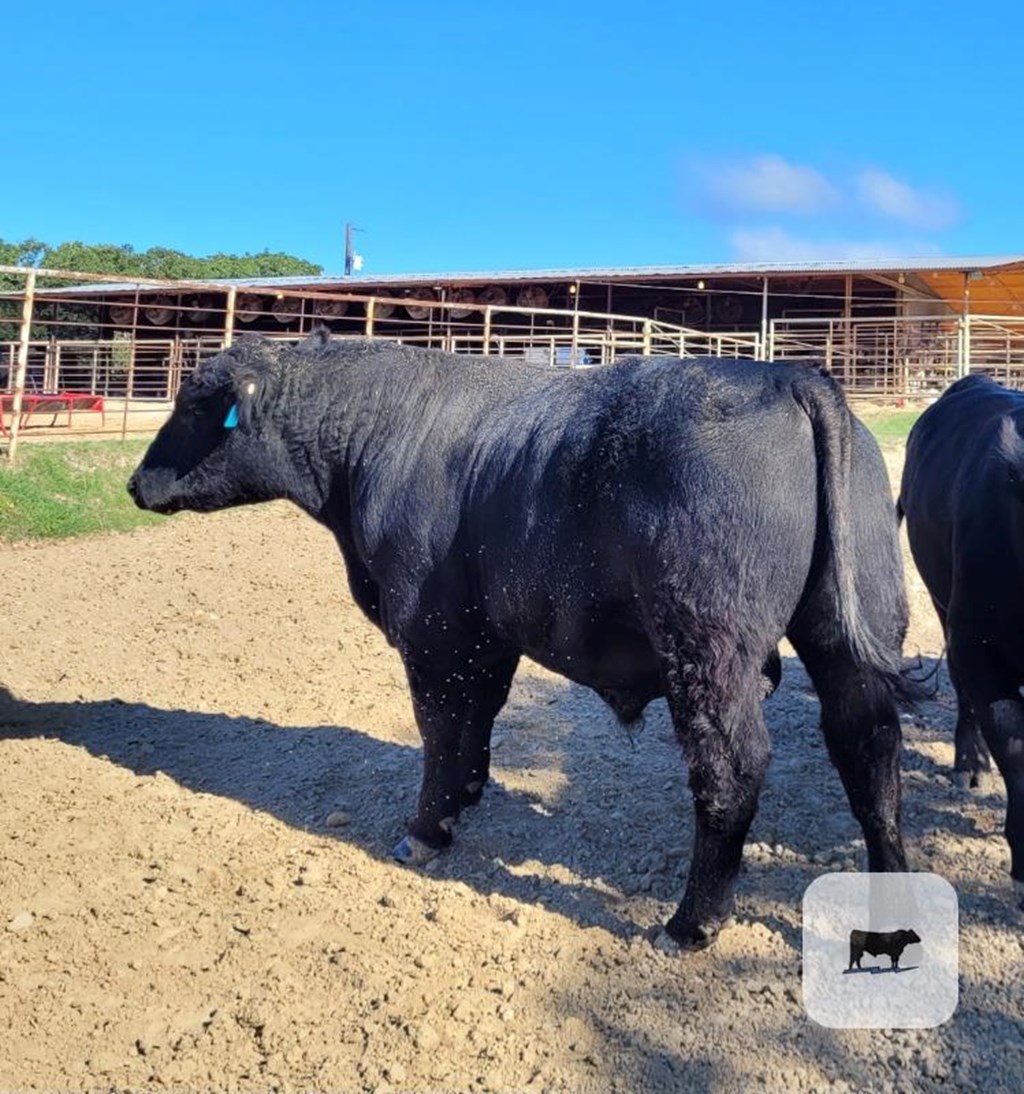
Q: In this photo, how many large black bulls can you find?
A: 2